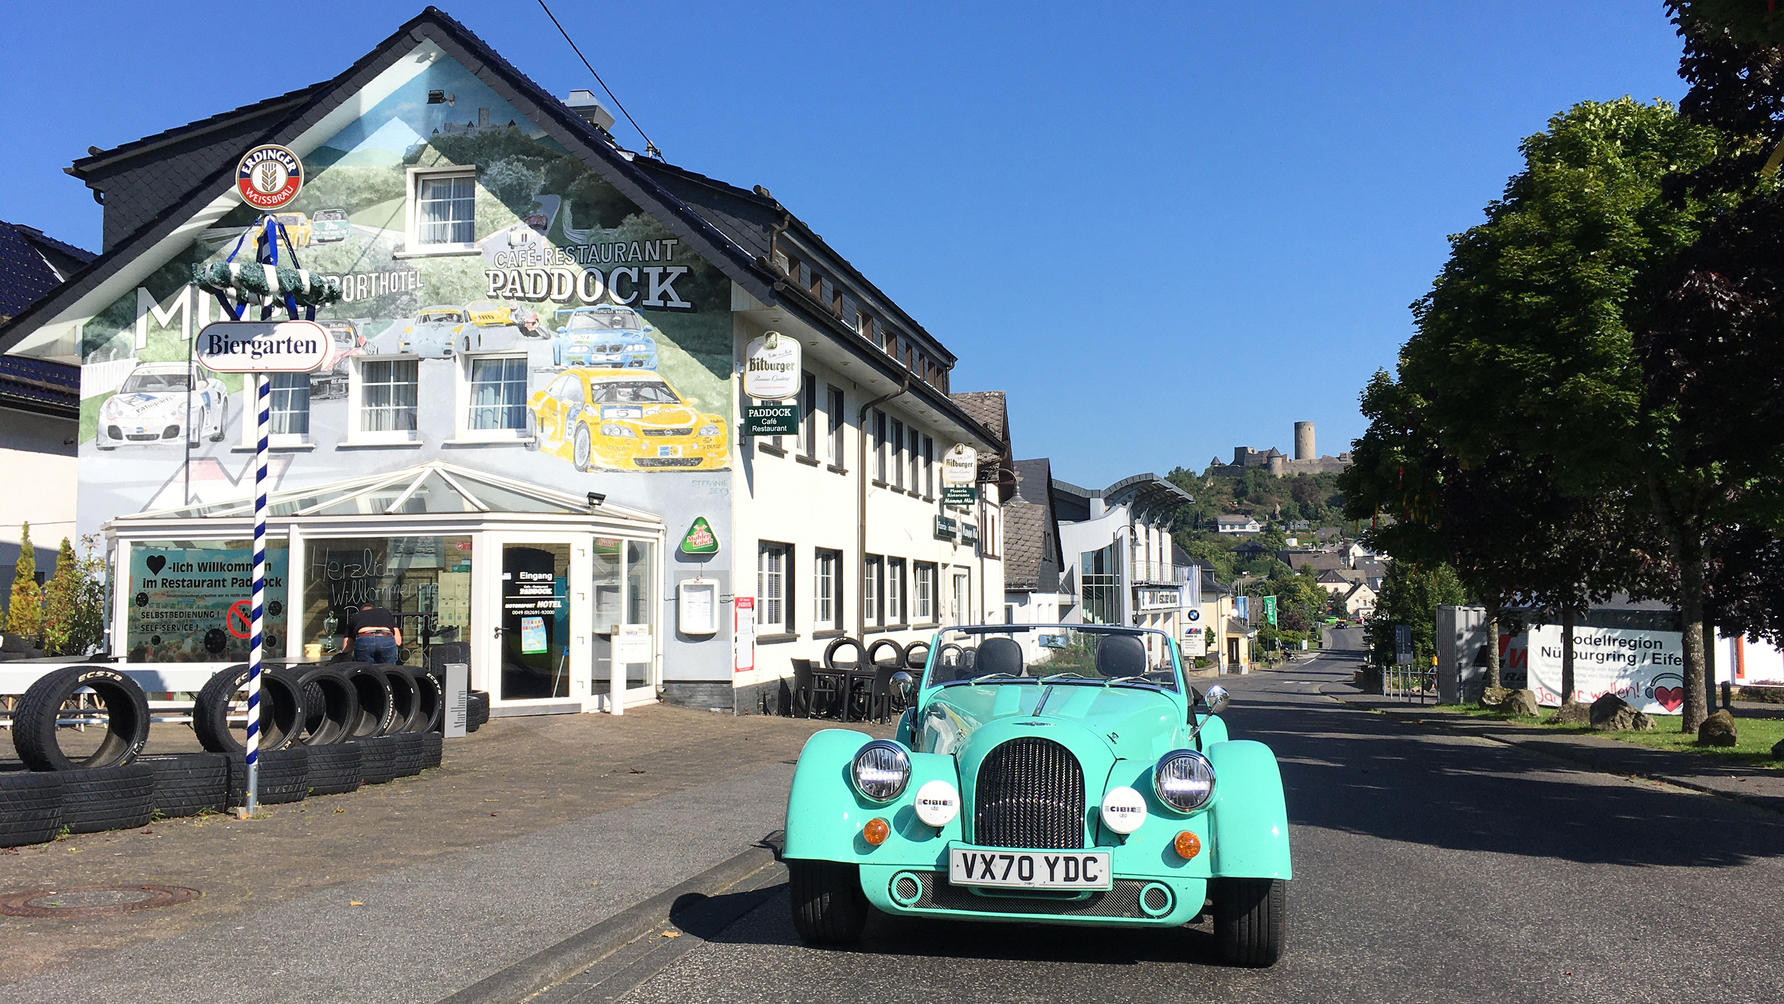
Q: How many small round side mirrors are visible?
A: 2